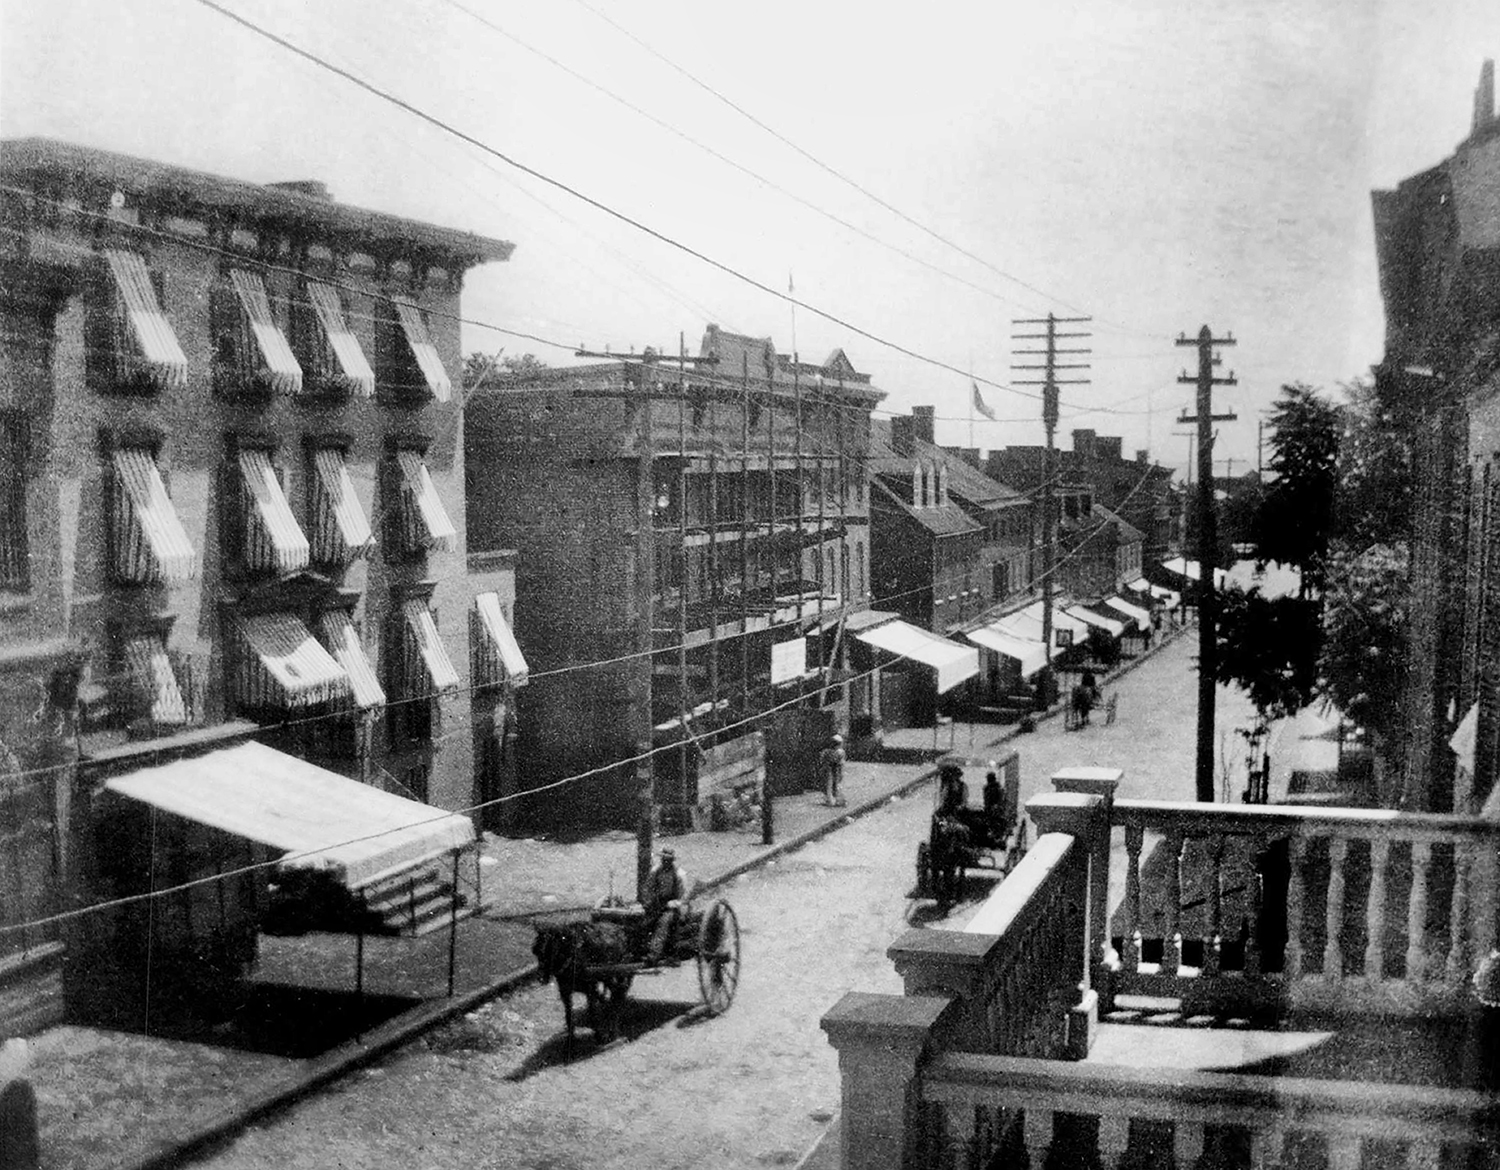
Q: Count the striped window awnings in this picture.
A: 13